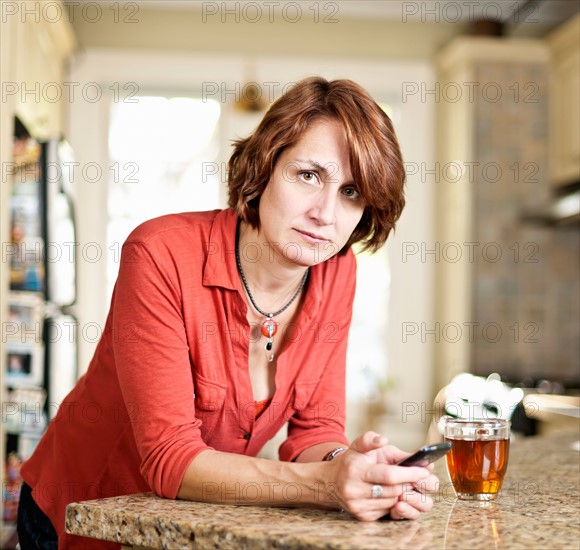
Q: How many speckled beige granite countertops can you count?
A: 1